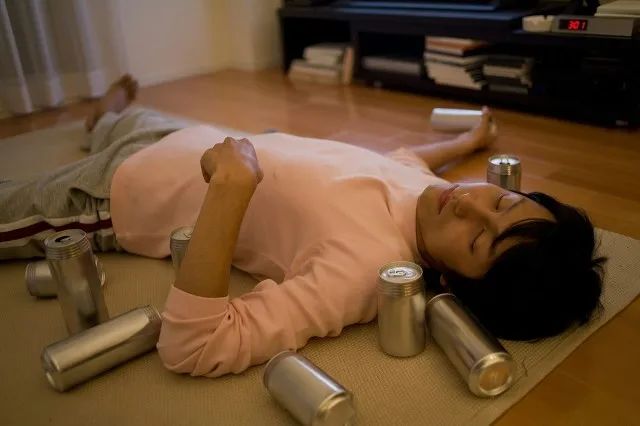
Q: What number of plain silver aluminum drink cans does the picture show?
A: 9